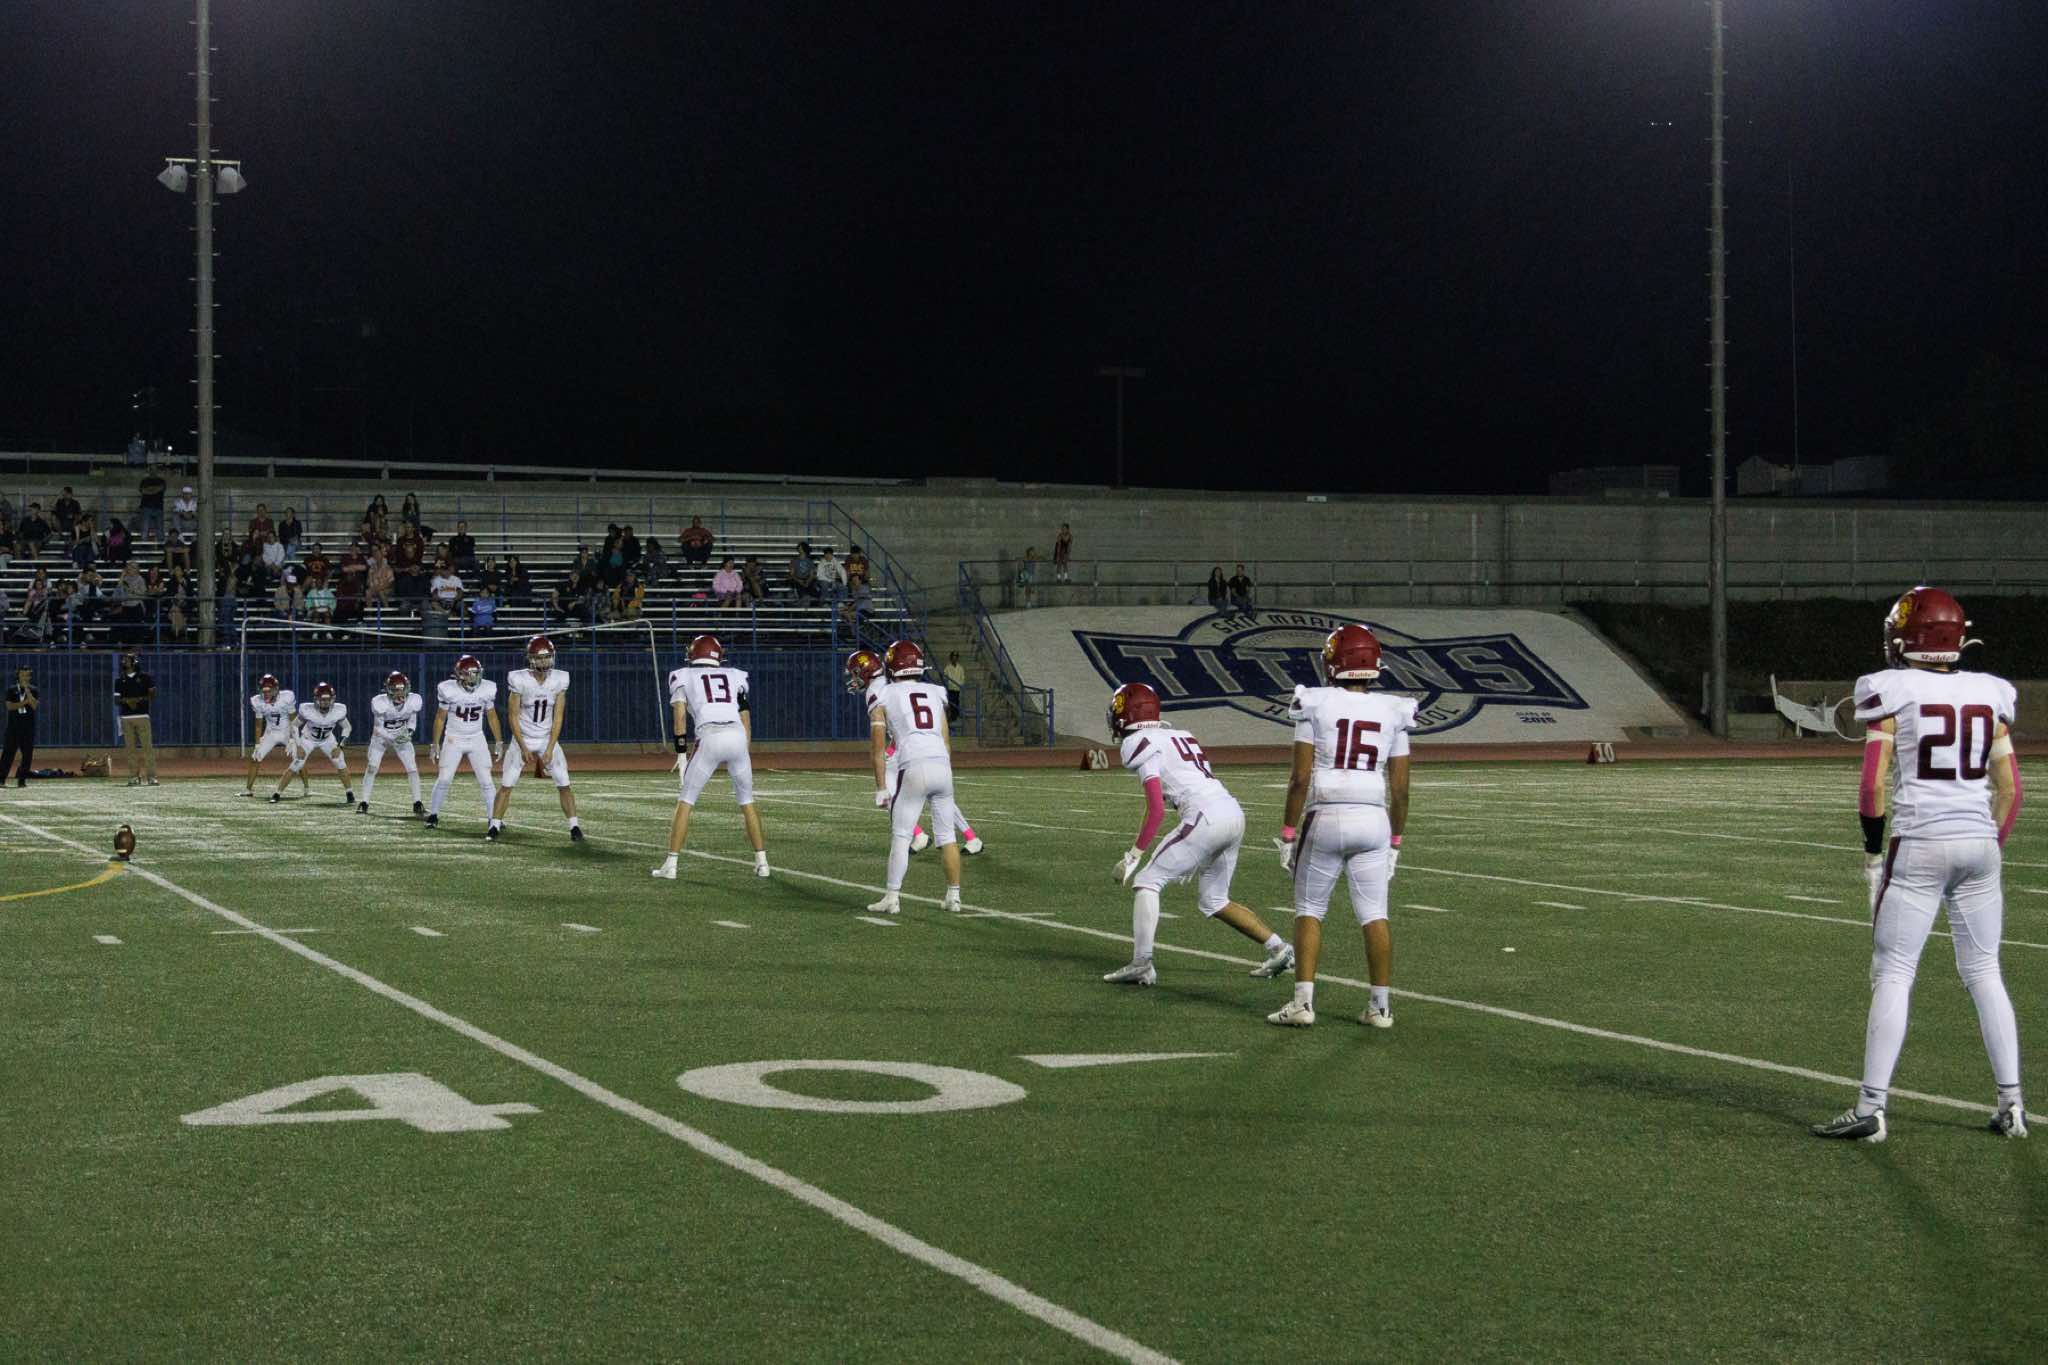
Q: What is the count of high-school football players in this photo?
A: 11